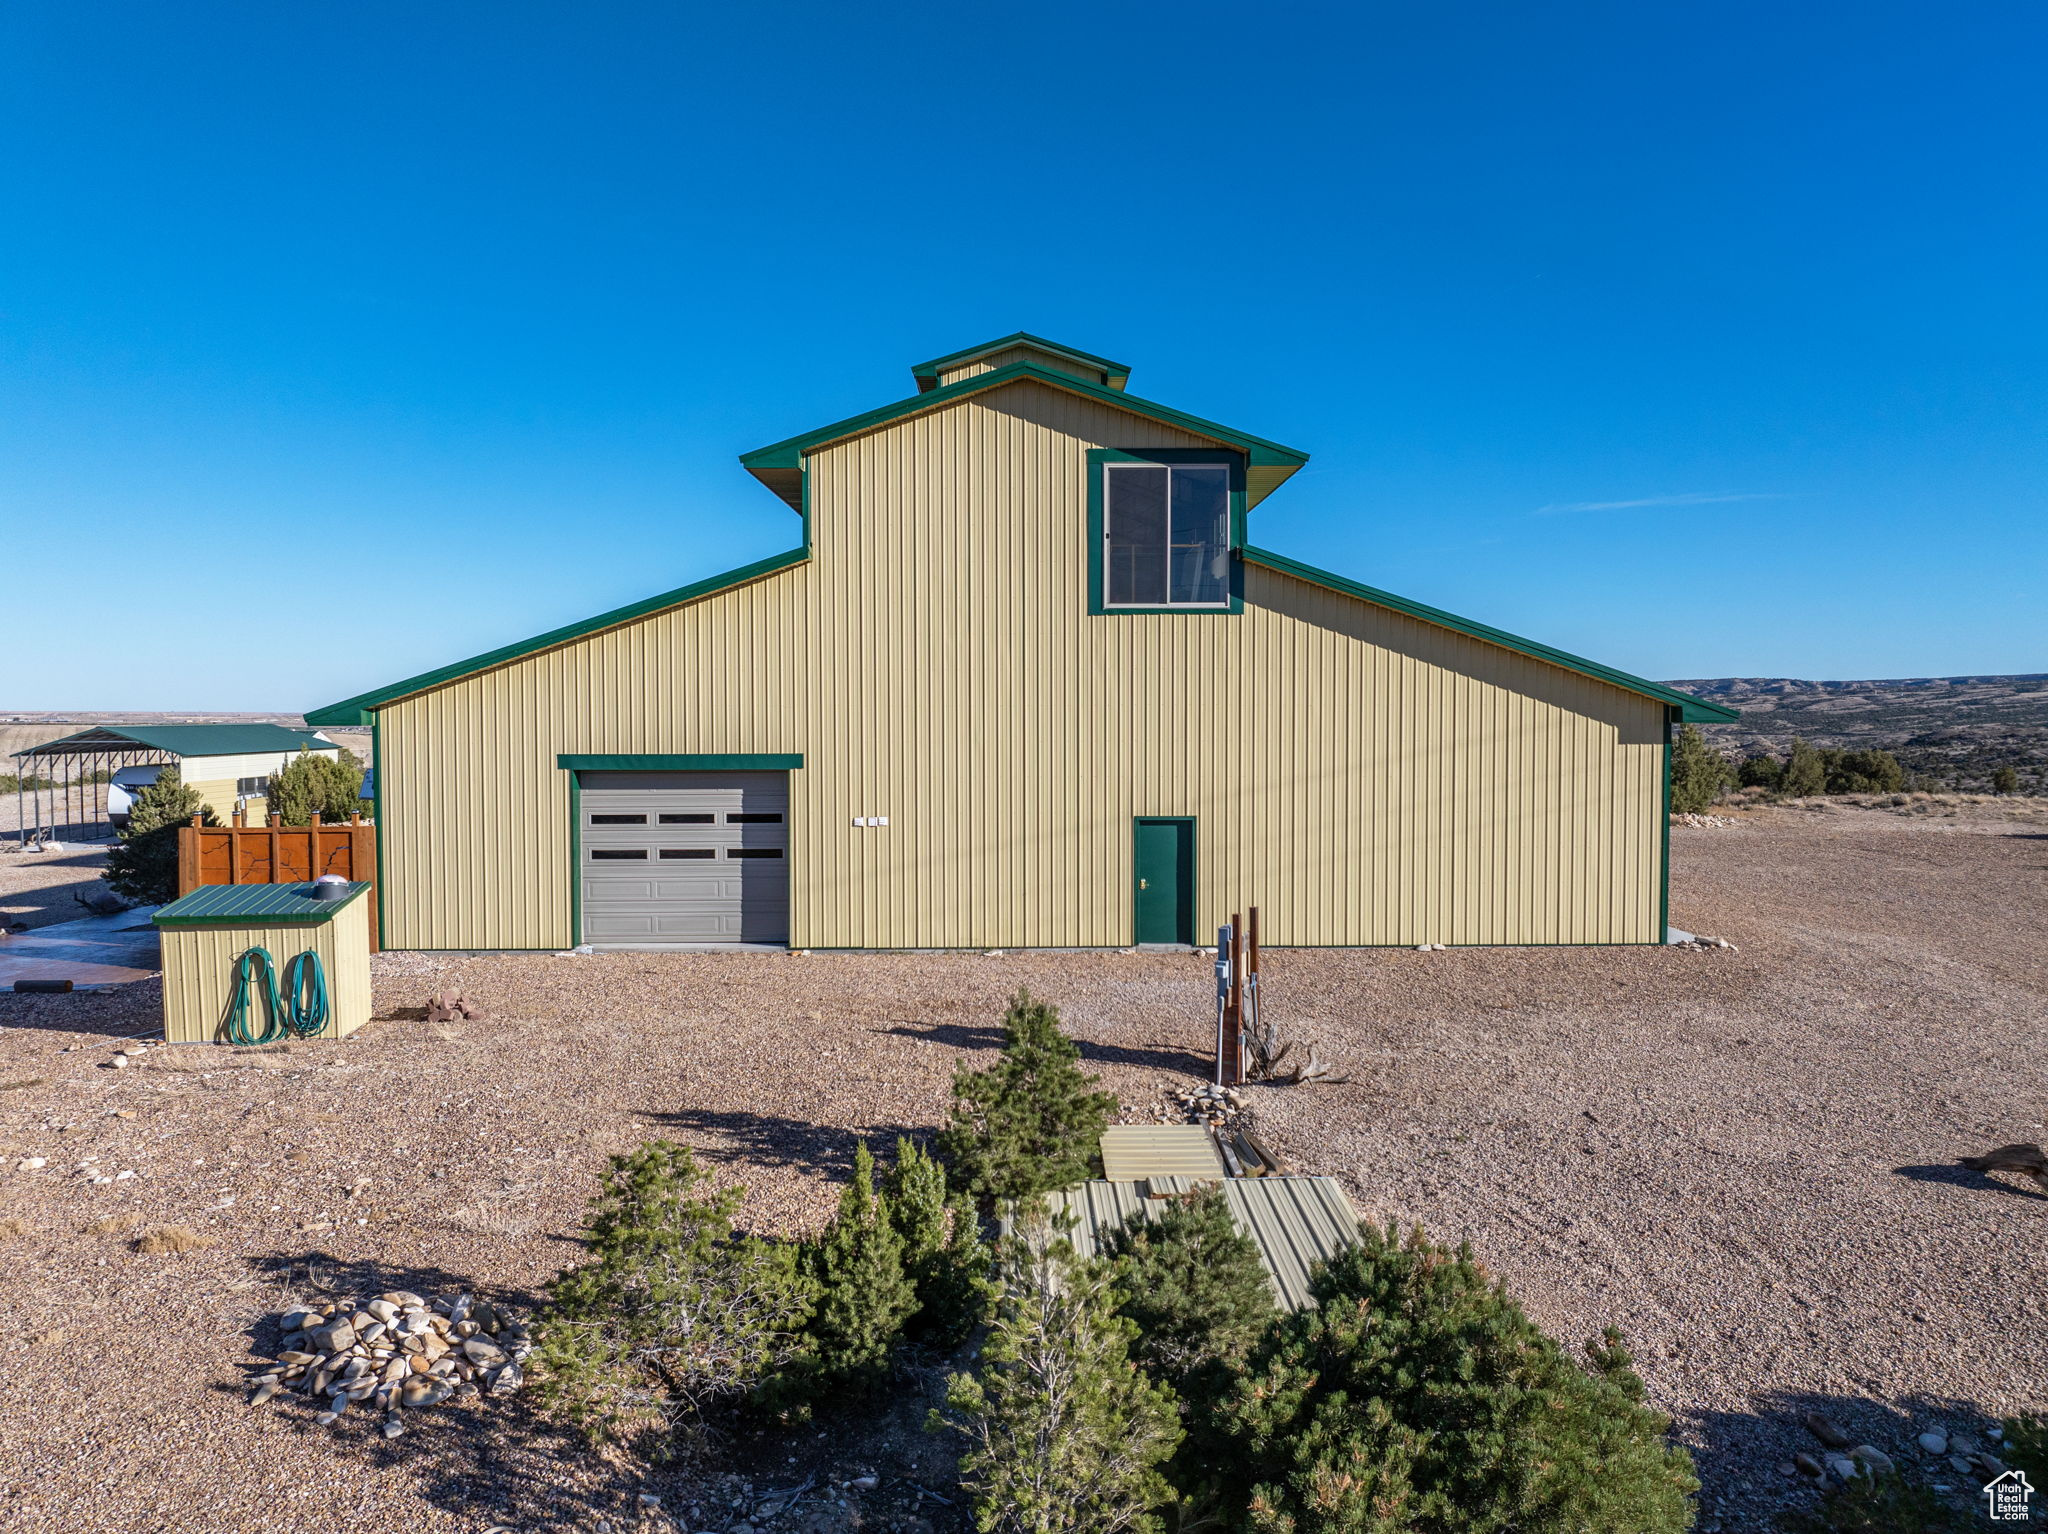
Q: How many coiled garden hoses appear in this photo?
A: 2